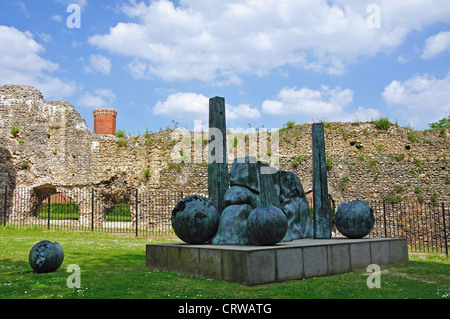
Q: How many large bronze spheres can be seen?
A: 4